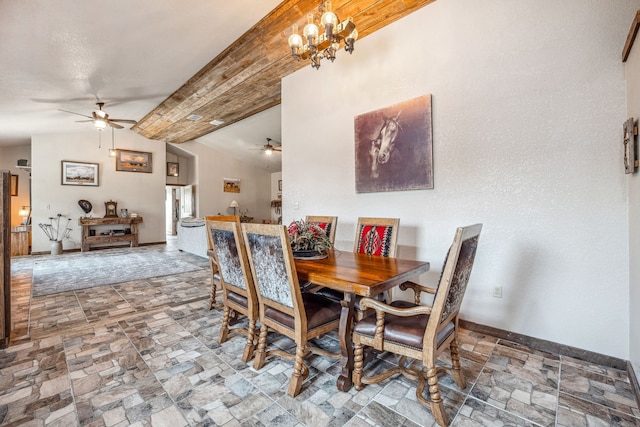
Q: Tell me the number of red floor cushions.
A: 0